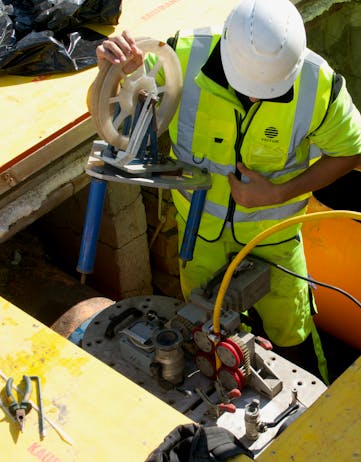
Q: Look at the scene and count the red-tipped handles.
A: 3